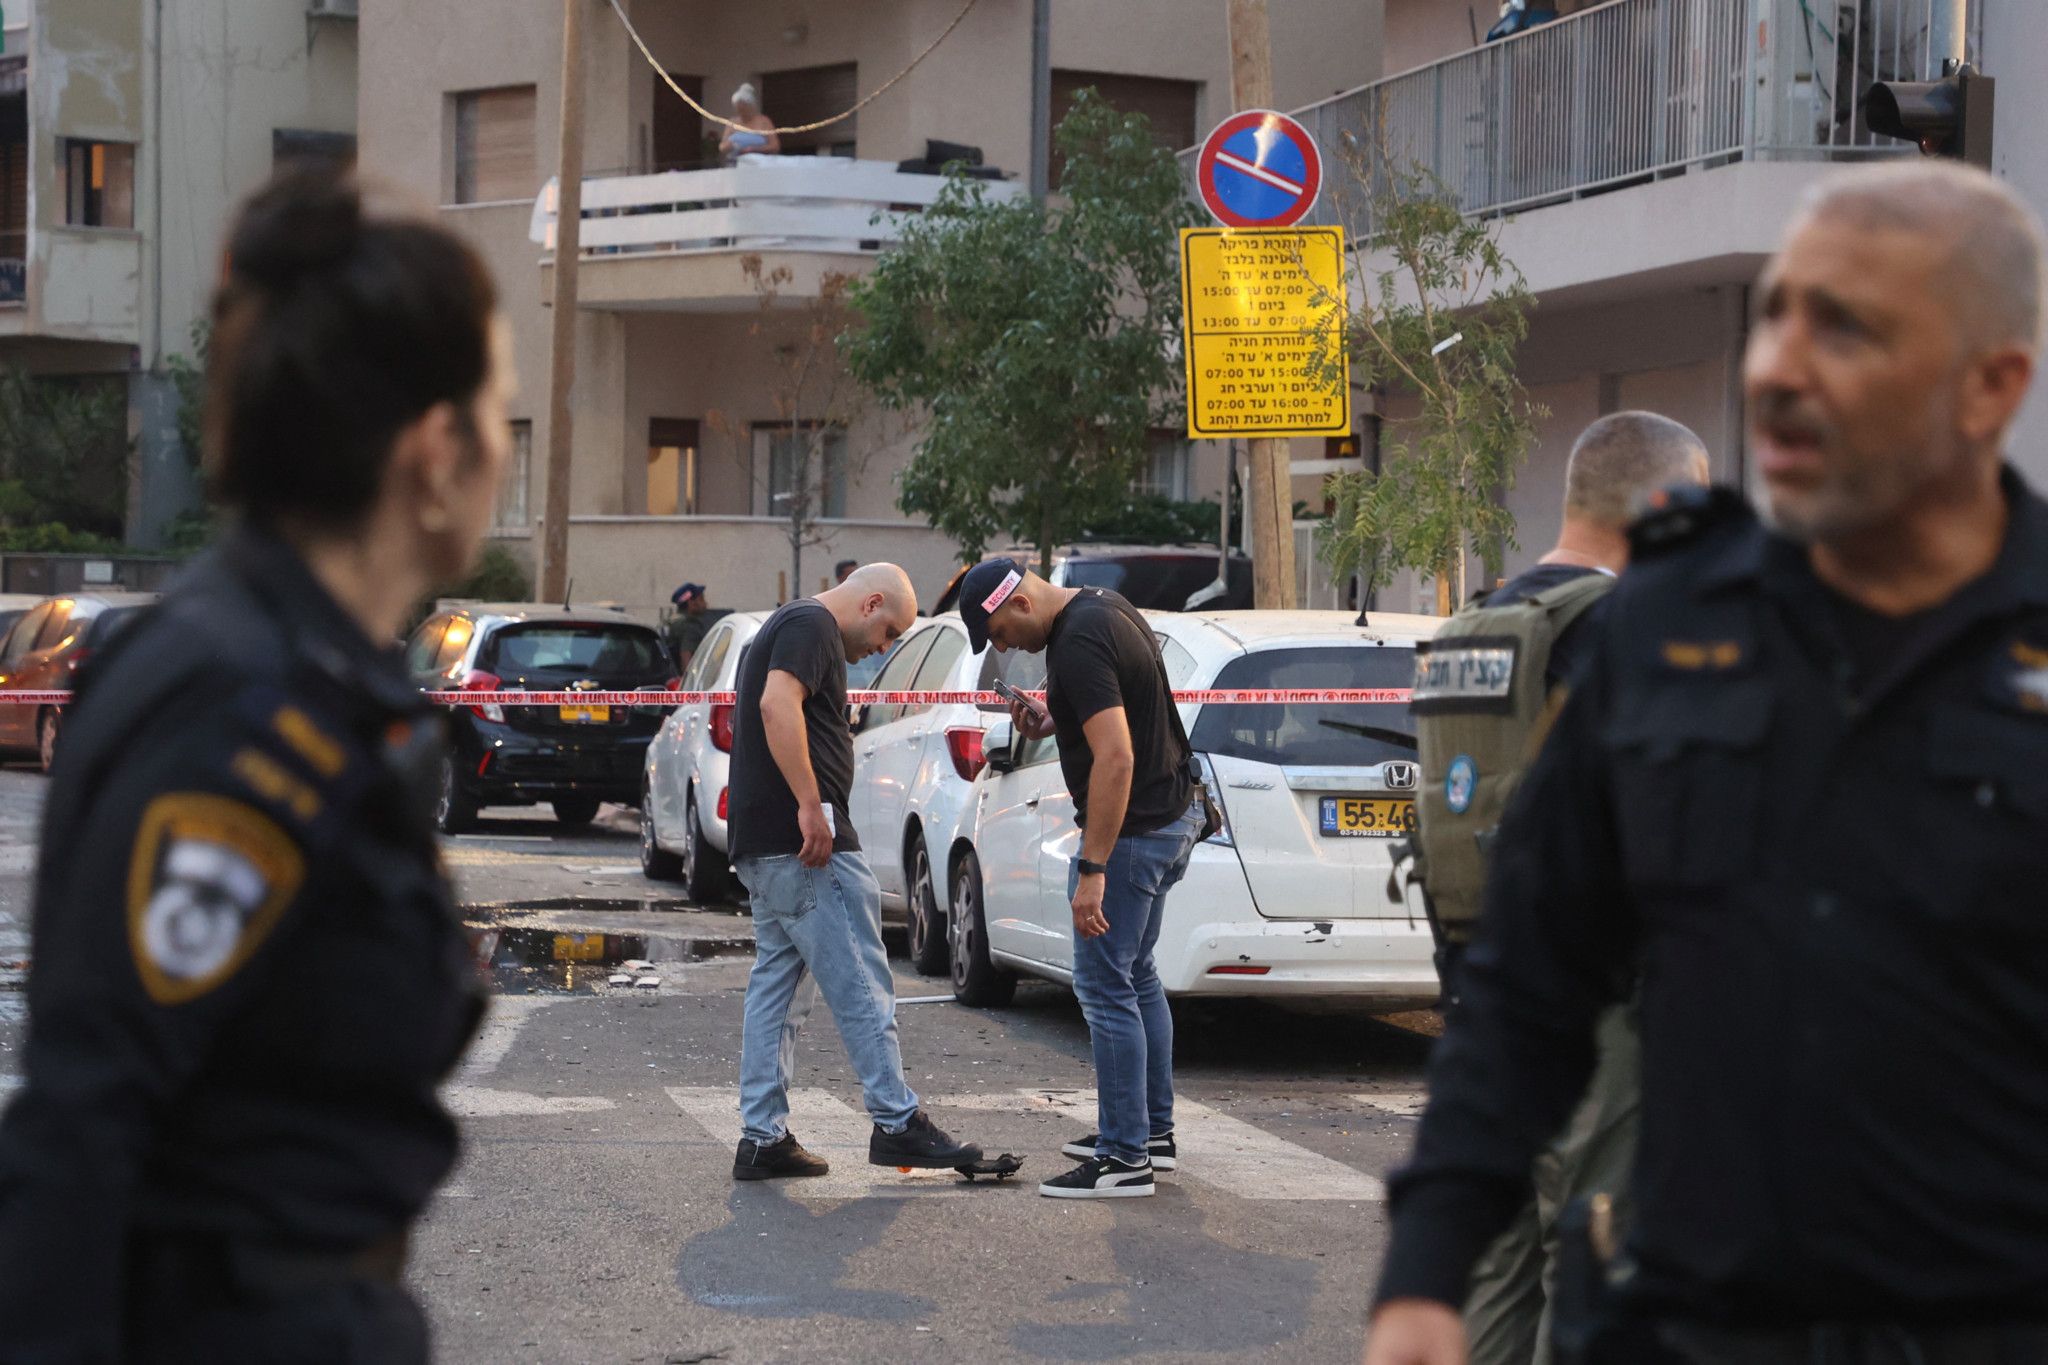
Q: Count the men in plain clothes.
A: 2